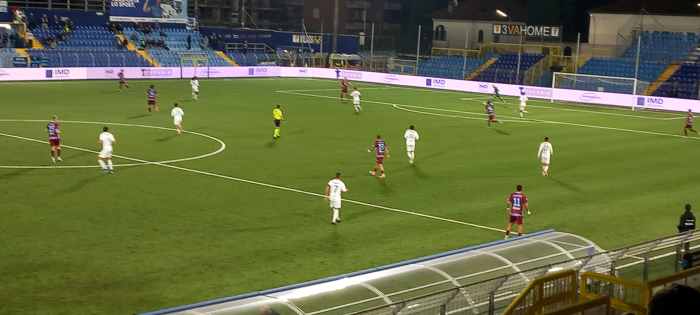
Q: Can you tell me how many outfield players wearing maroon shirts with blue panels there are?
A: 8